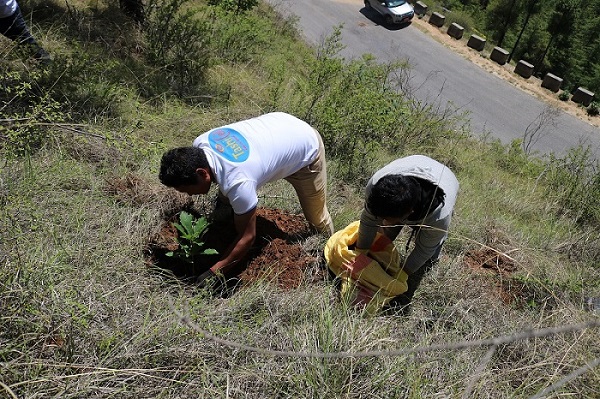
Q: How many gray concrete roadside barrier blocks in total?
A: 8